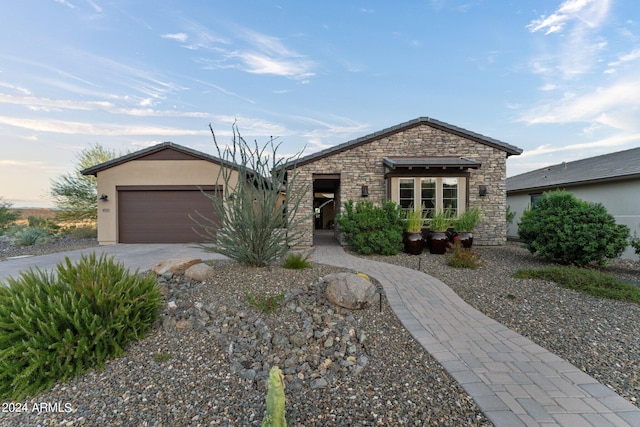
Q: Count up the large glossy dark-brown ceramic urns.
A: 3